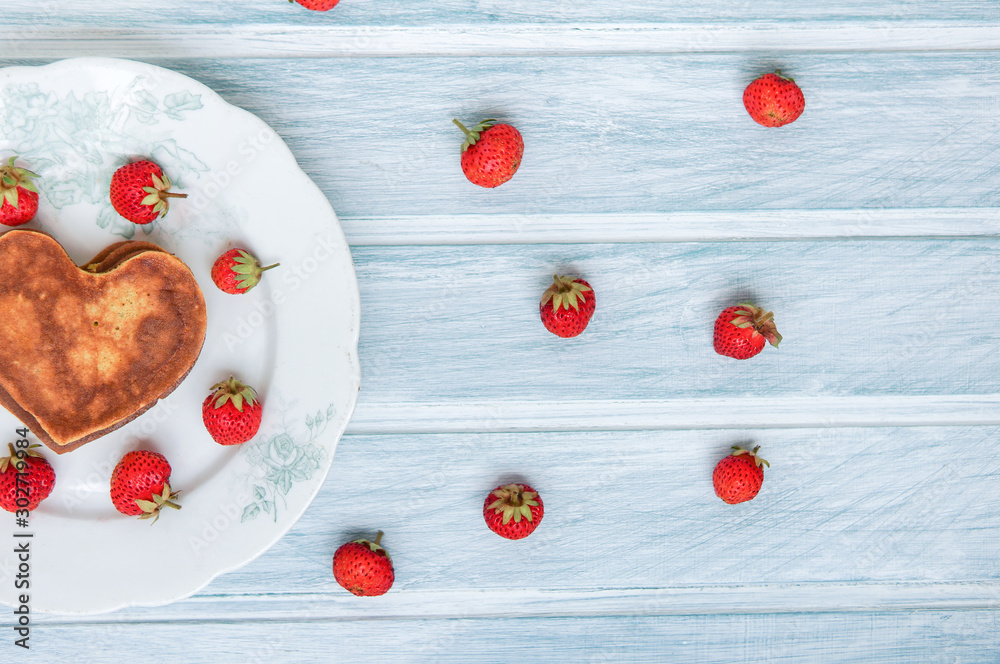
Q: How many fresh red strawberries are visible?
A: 14